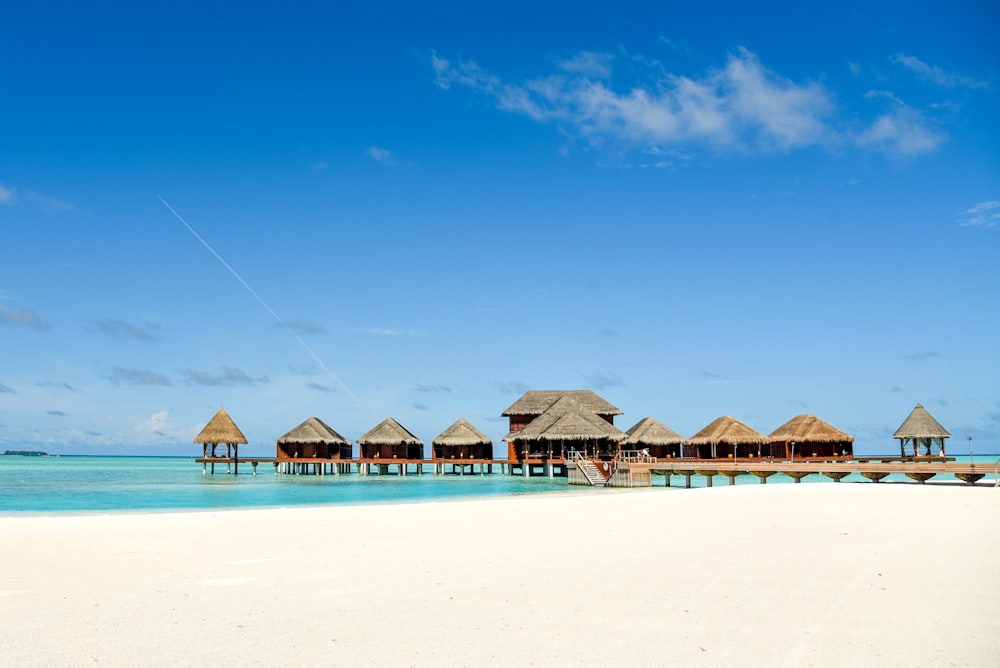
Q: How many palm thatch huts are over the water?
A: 9